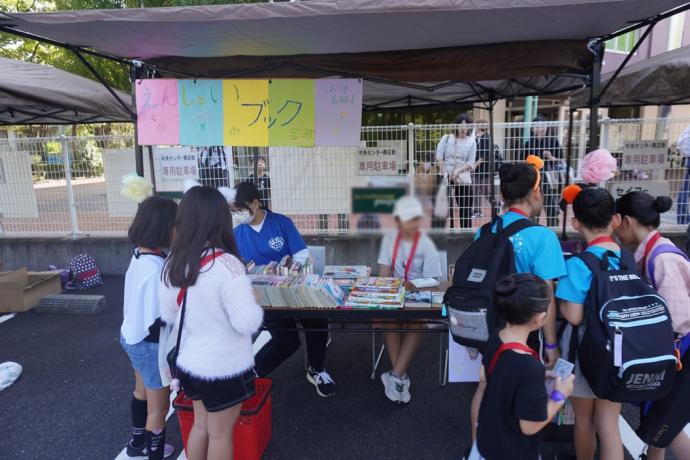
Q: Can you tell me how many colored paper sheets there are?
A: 5